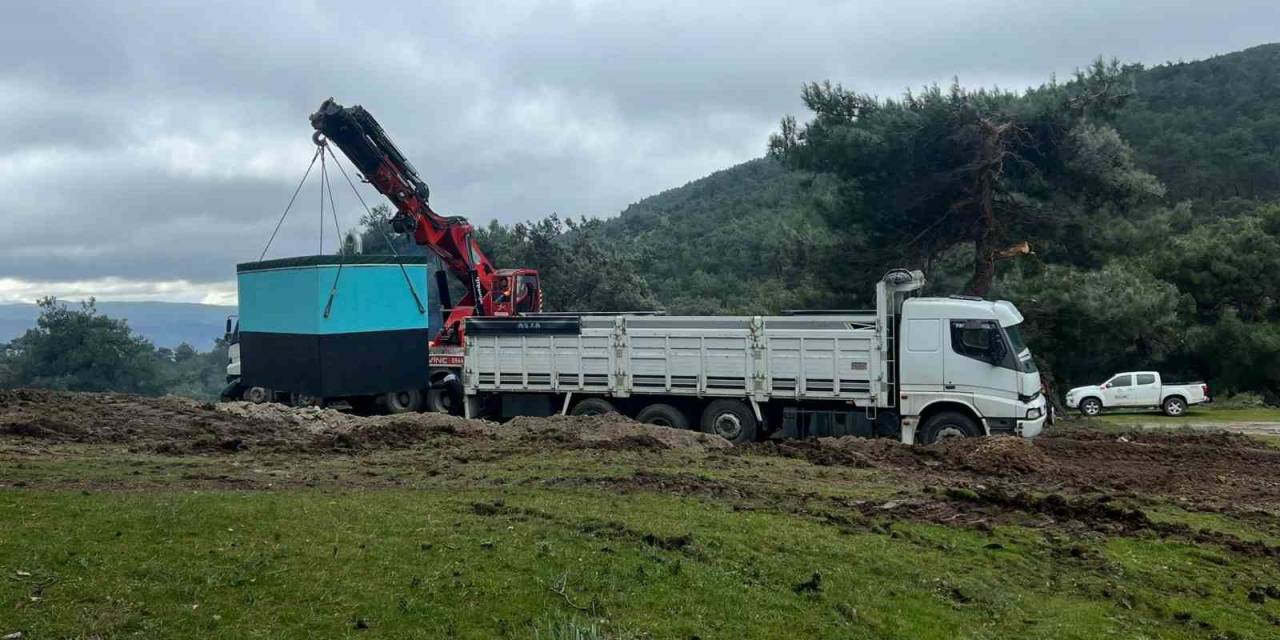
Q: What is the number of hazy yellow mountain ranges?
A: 0